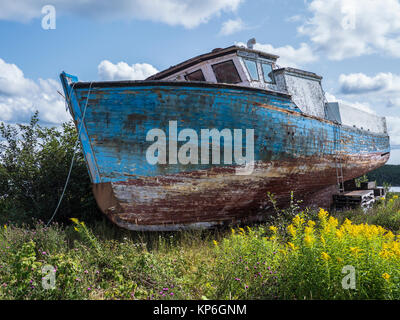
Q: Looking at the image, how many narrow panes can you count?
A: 2